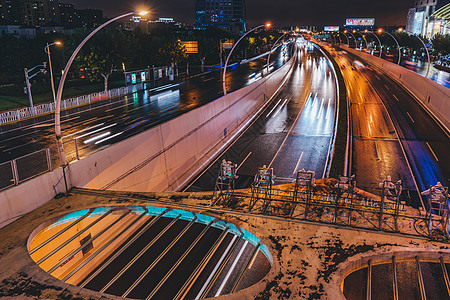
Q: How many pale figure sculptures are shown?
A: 6